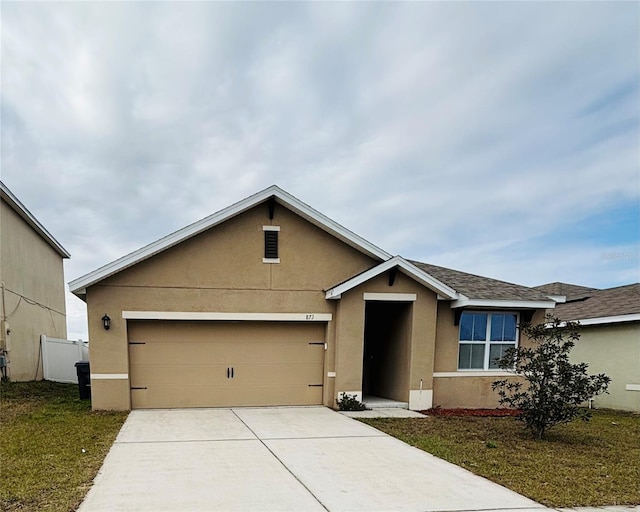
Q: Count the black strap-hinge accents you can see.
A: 4